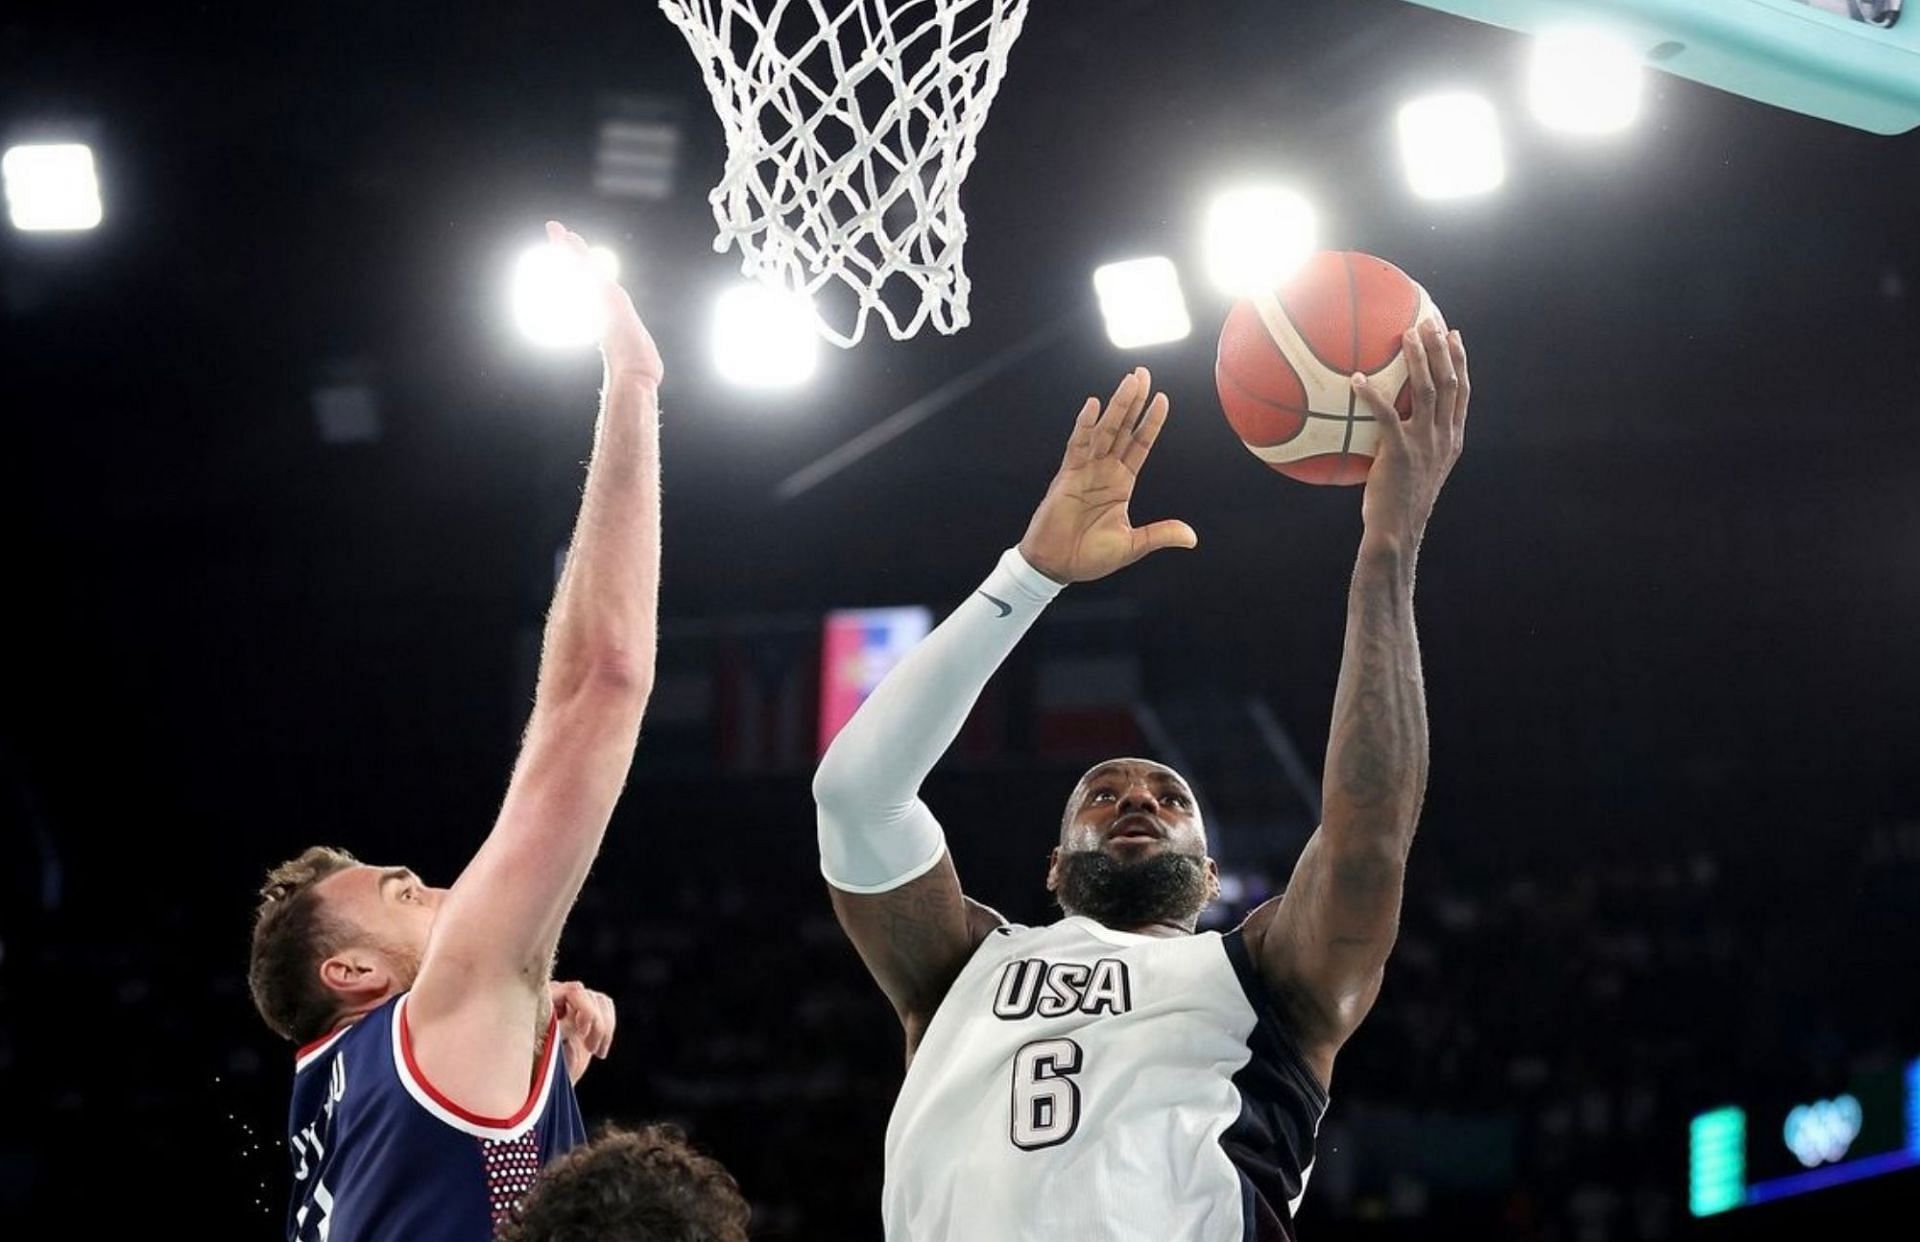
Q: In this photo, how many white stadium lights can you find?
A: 7